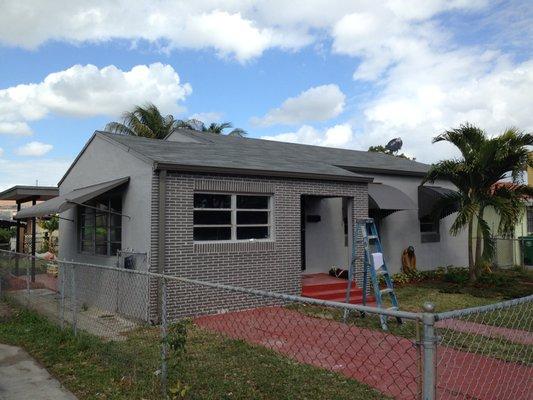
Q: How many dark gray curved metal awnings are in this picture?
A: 2